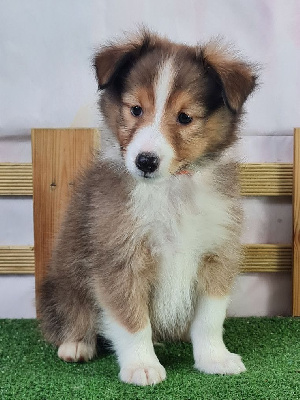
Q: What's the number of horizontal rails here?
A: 2